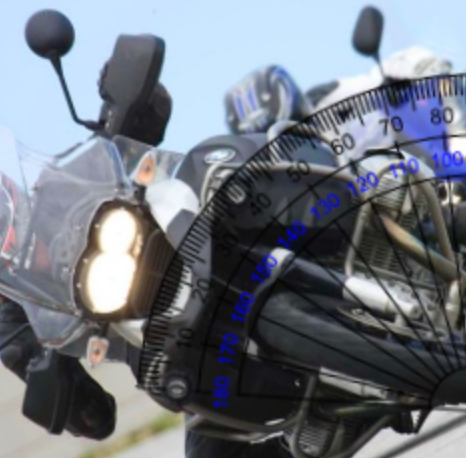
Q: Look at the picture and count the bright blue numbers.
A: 9